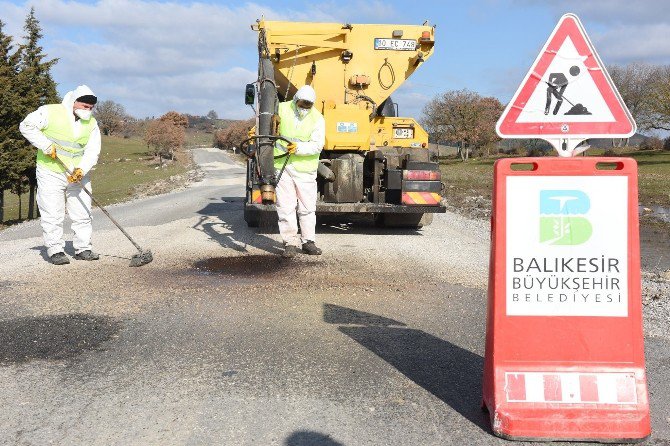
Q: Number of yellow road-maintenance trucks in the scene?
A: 1